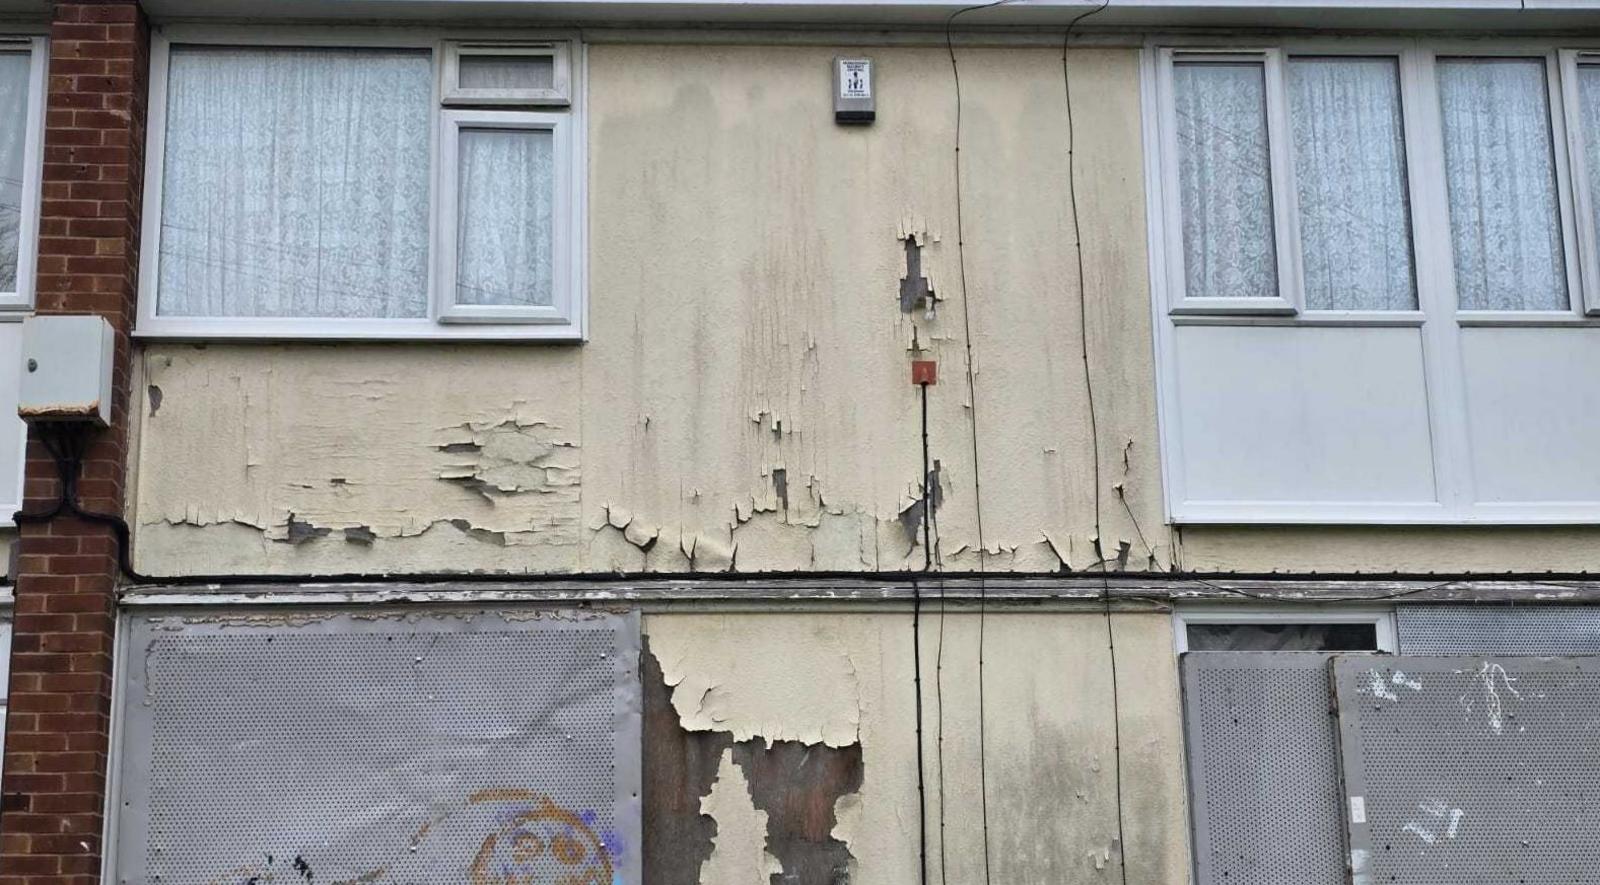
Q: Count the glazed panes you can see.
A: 9